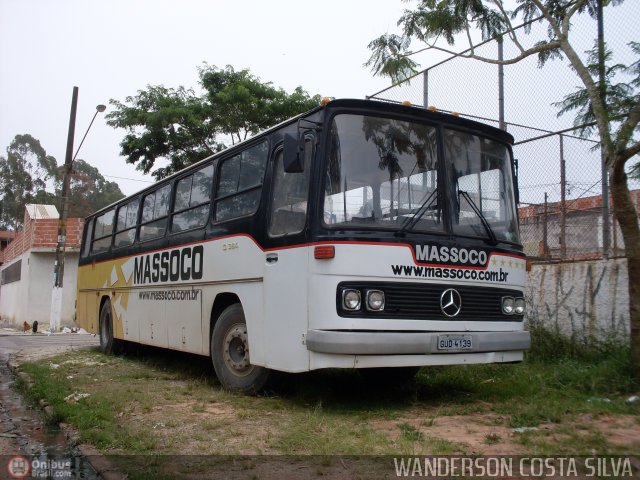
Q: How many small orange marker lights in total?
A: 4